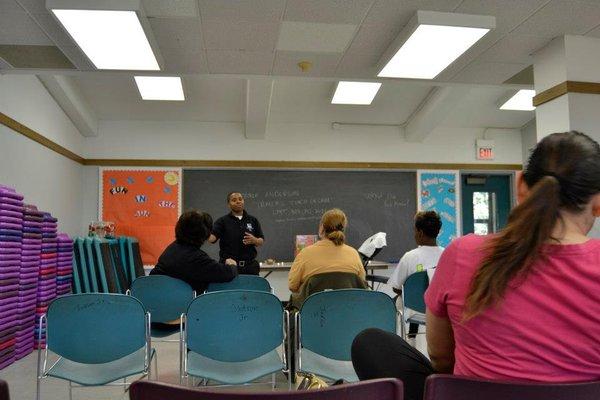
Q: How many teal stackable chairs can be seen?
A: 6